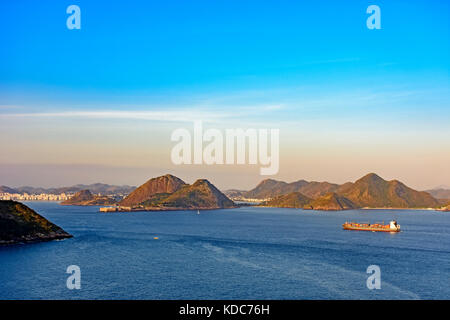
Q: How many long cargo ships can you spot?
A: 1